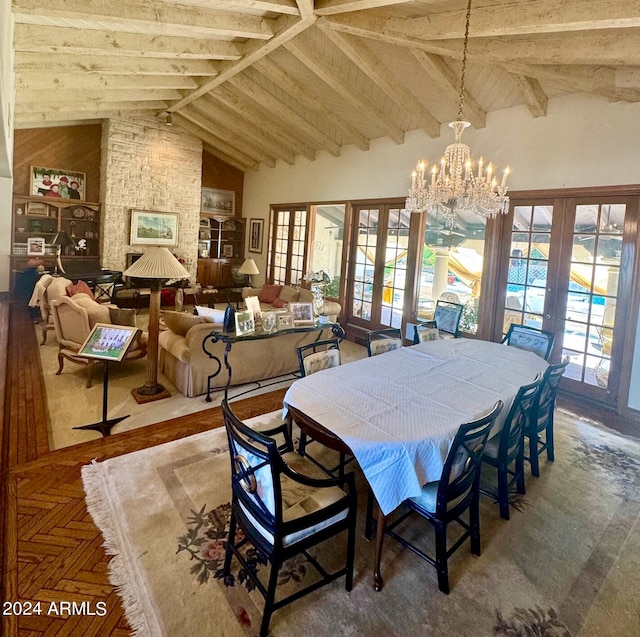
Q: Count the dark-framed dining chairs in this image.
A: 9